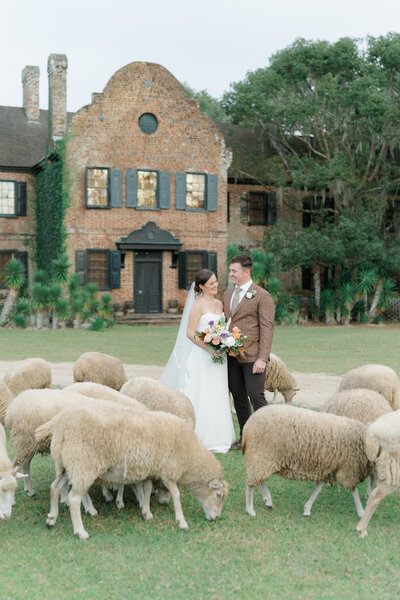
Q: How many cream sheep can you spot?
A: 13